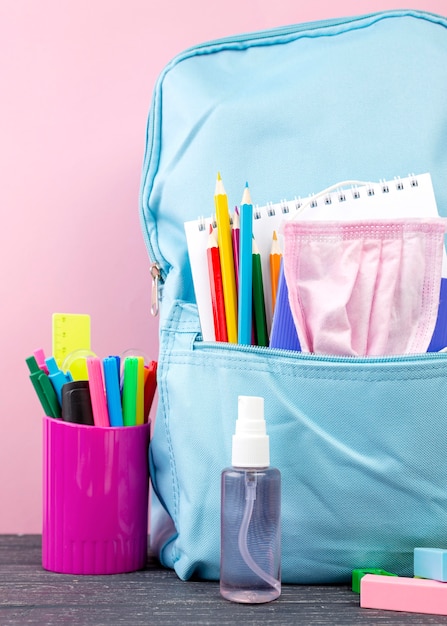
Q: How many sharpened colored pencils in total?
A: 6